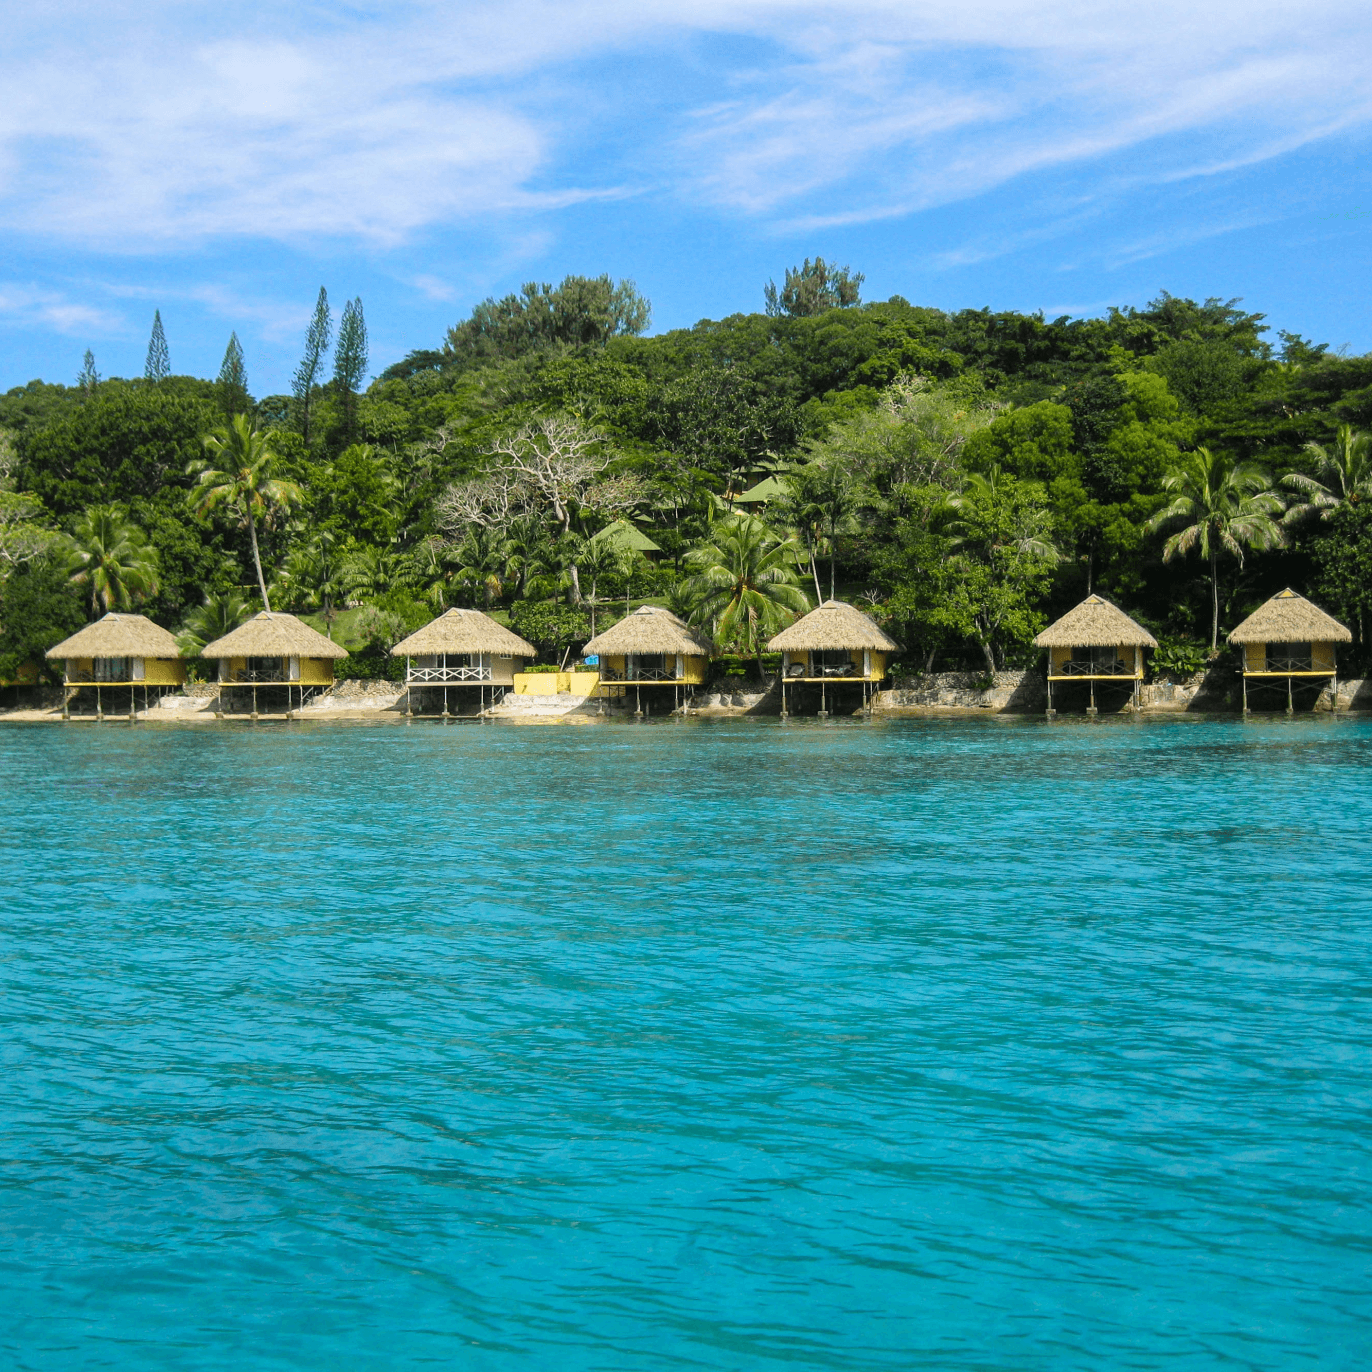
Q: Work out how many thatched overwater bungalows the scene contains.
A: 7